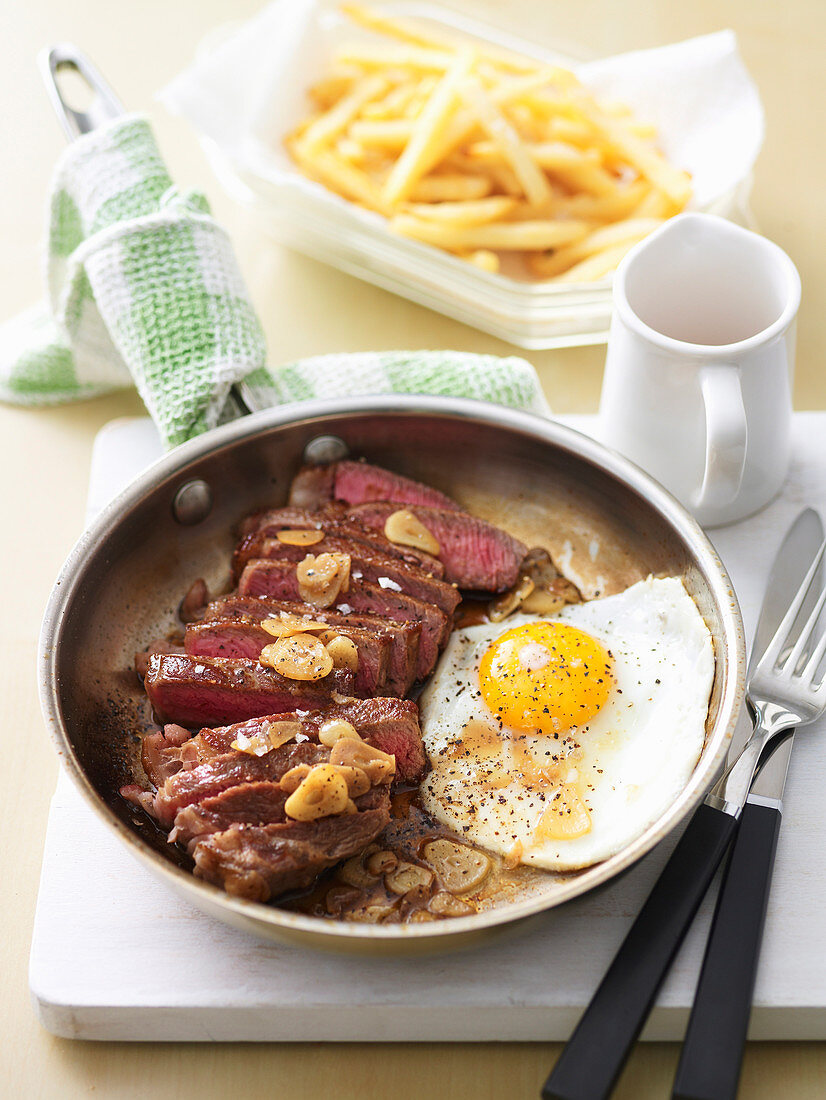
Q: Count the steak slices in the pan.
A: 12